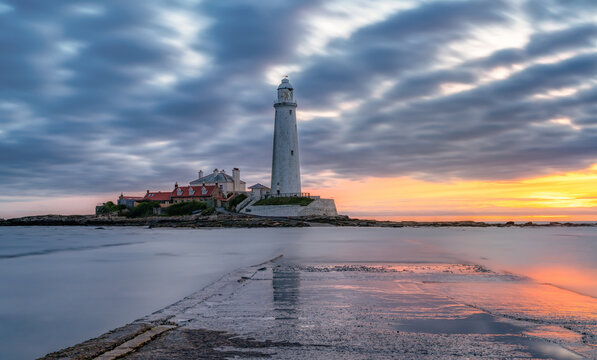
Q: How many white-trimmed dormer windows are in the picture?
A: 3